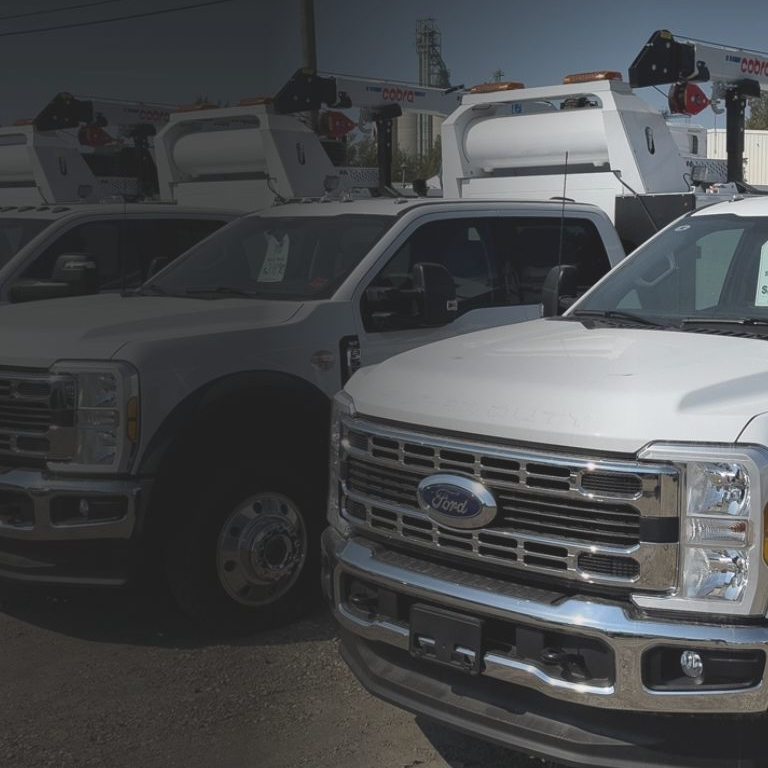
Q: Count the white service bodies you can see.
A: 3